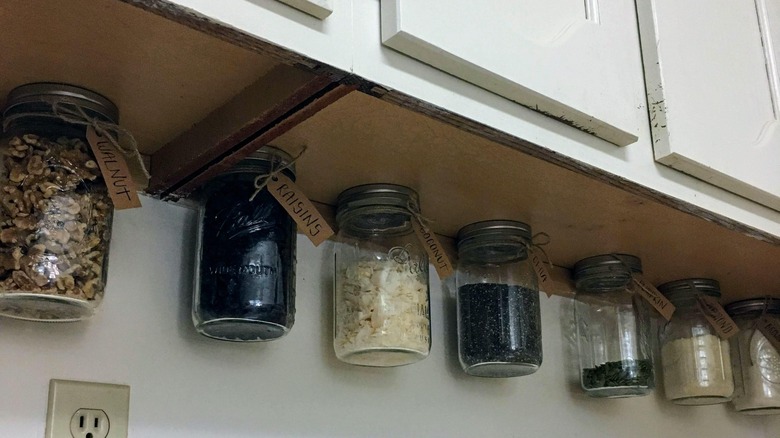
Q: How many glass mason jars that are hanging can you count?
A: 7